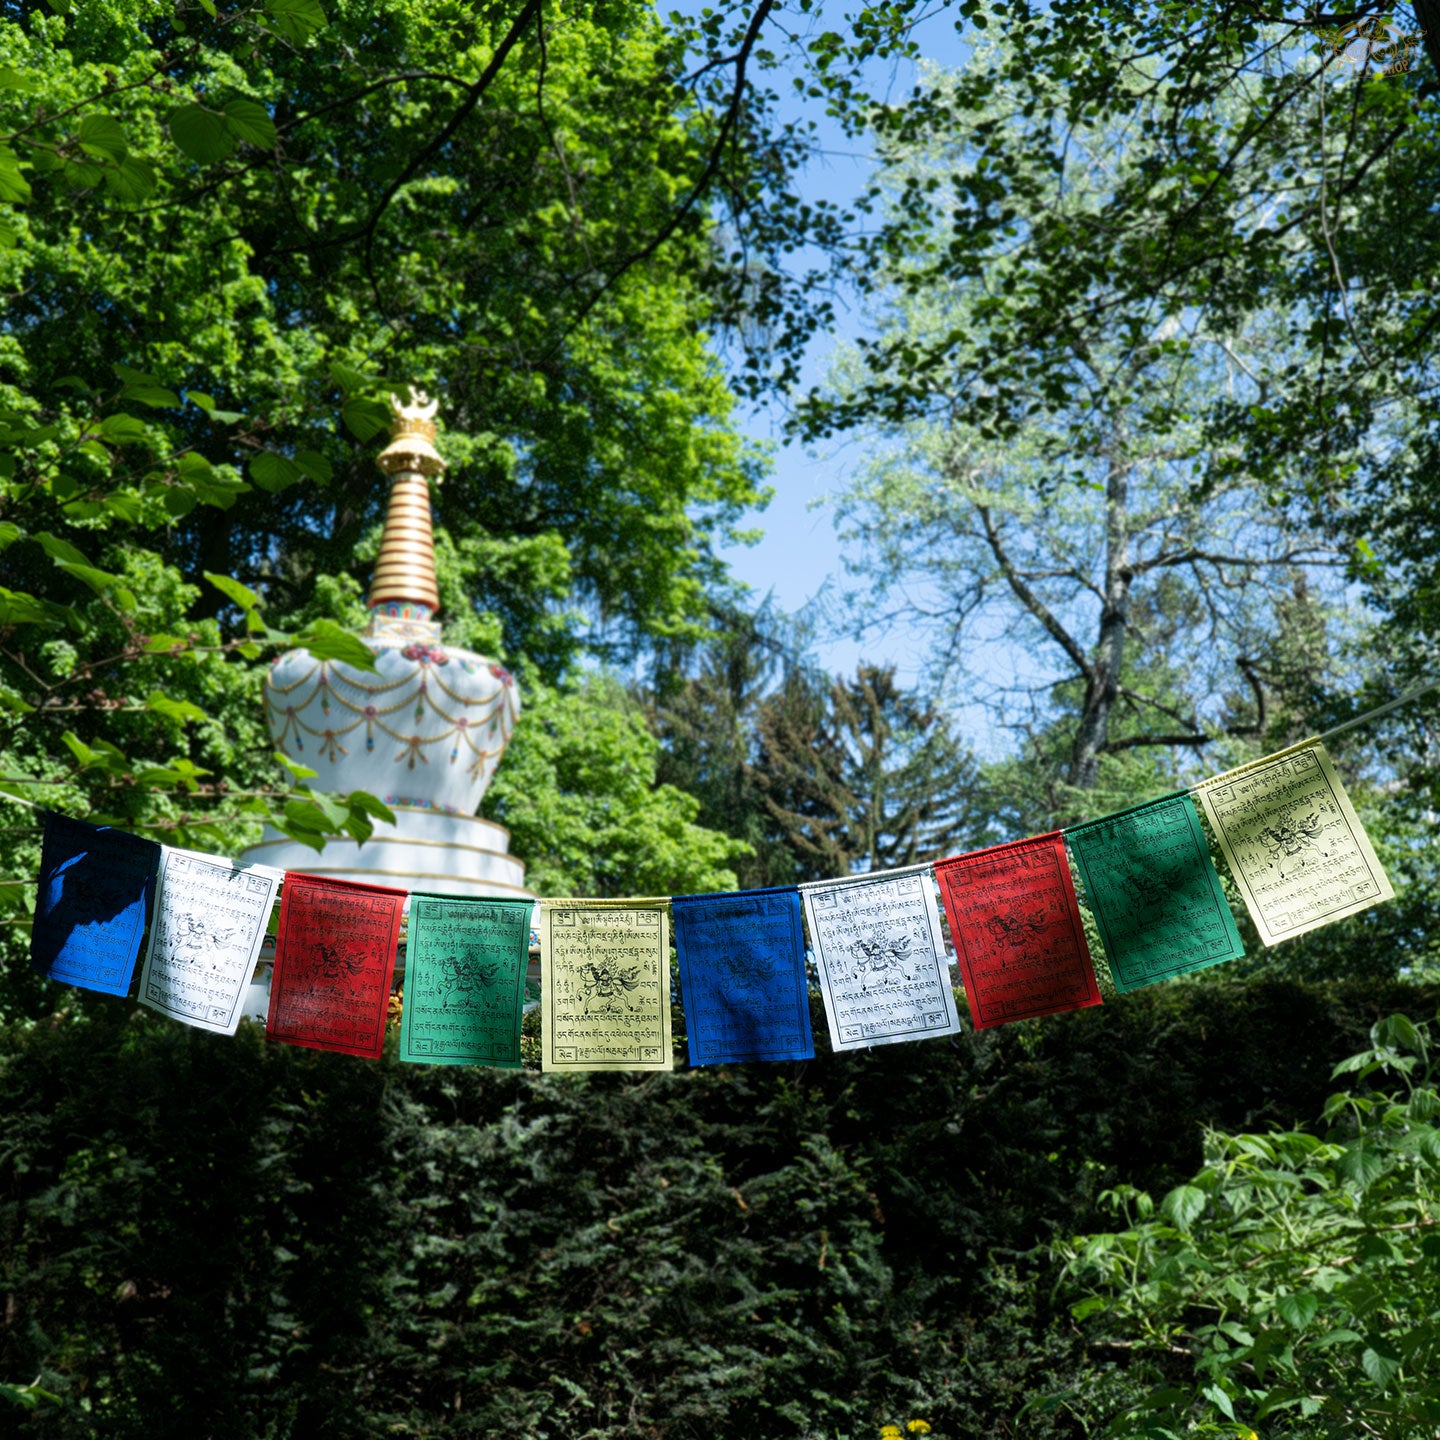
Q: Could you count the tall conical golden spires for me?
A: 1